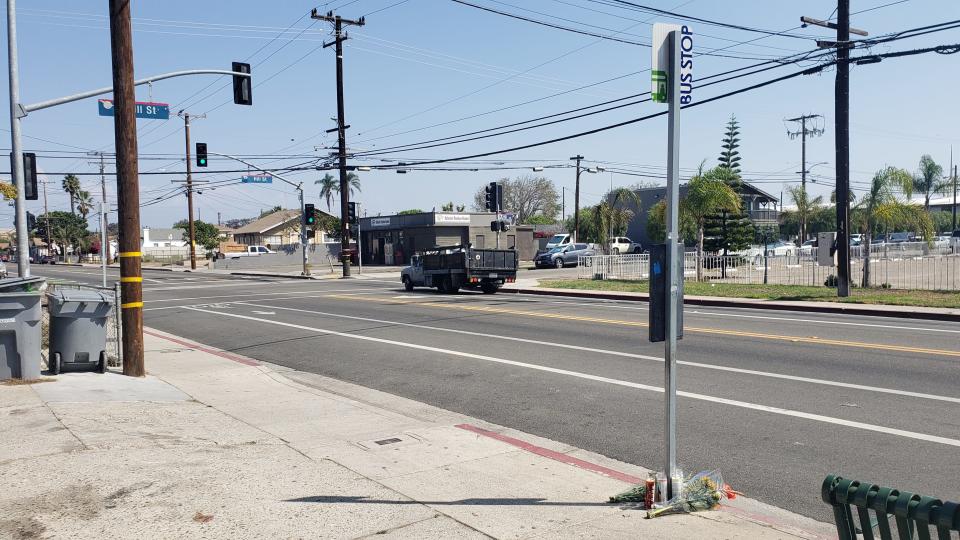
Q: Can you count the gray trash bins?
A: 2